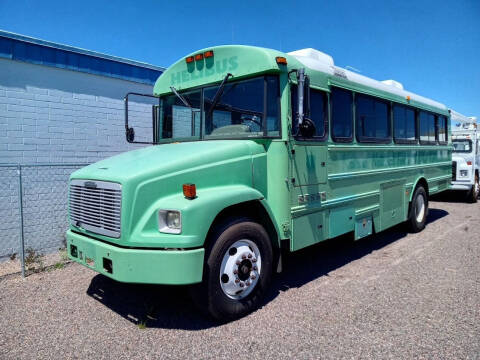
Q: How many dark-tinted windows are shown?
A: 6